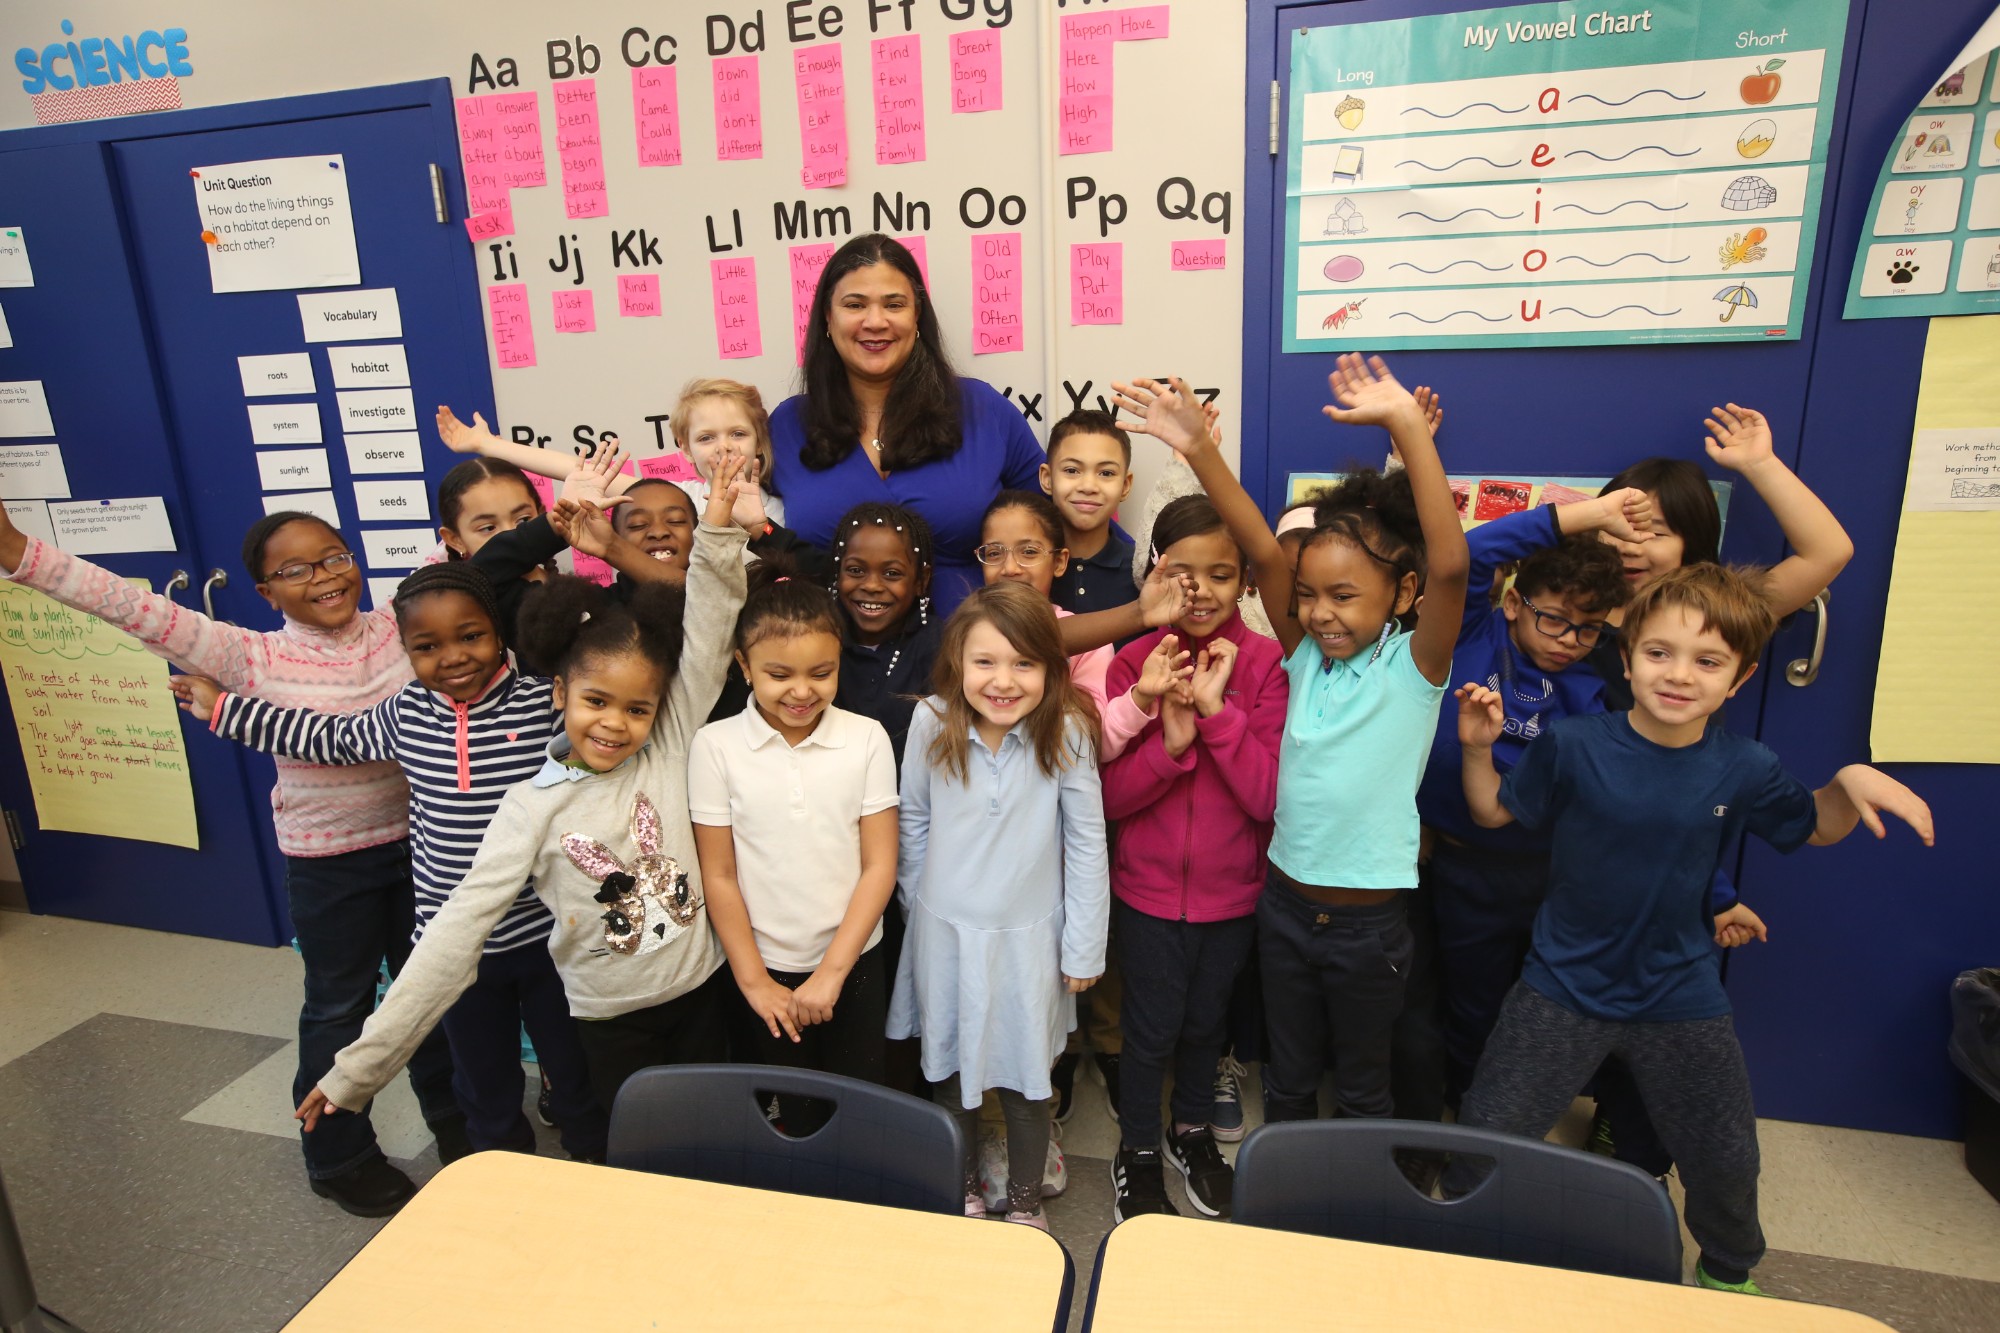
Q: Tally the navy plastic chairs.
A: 2